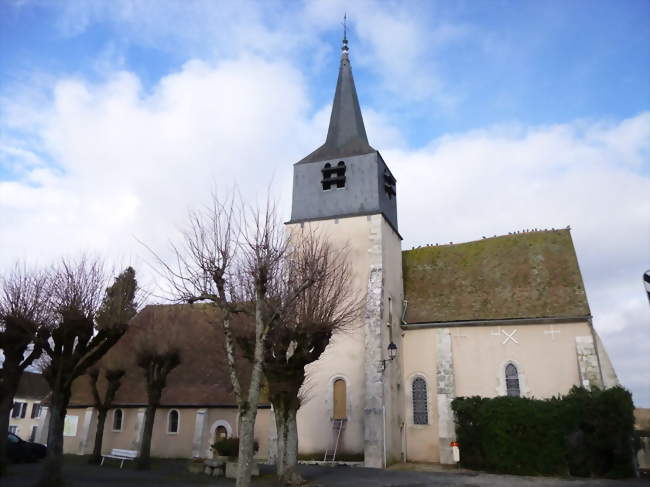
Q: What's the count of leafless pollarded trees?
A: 6